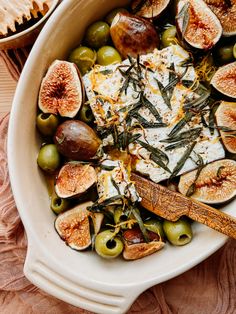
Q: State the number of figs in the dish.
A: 12